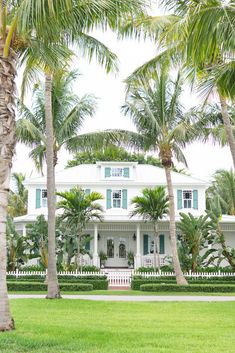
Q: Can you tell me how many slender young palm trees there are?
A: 2